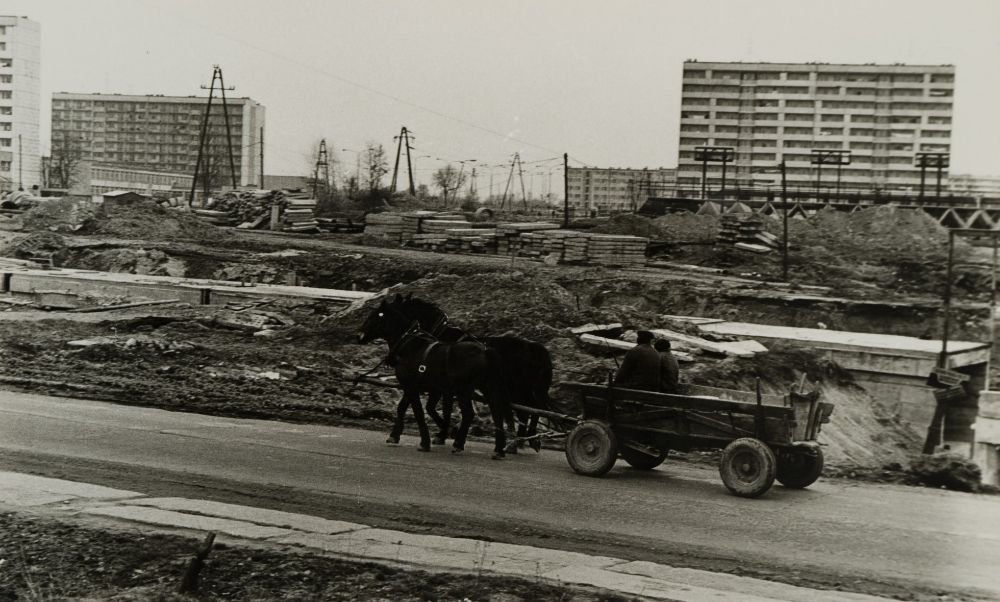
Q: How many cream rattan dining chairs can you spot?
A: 0